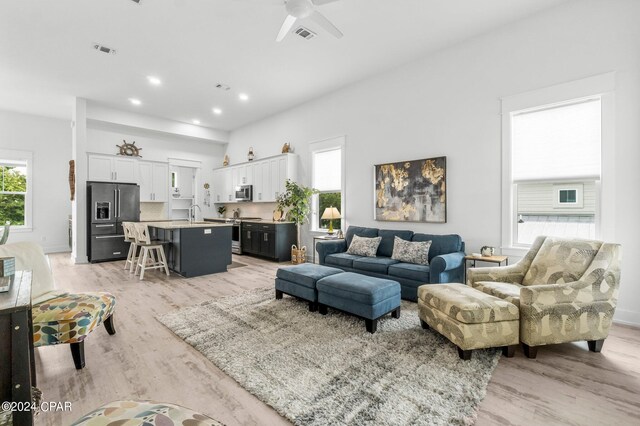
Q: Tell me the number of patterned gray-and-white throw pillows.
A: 2